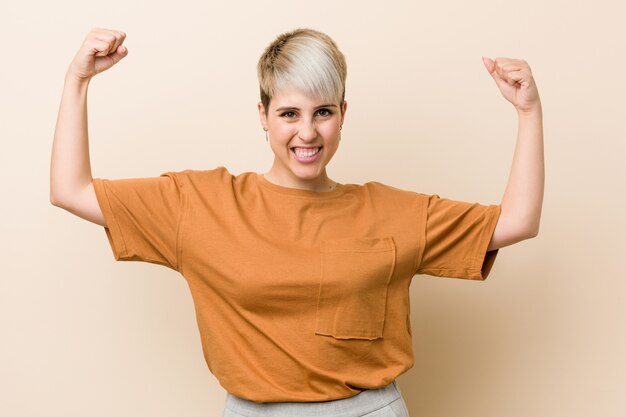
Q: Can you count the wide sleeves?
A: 2